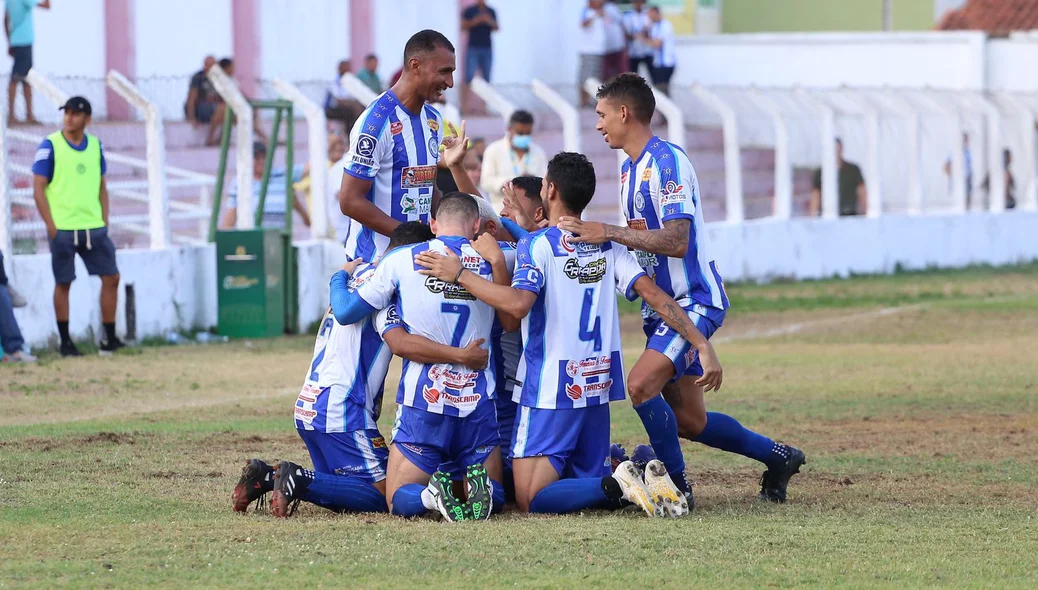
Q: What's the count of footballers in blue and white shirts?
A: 7